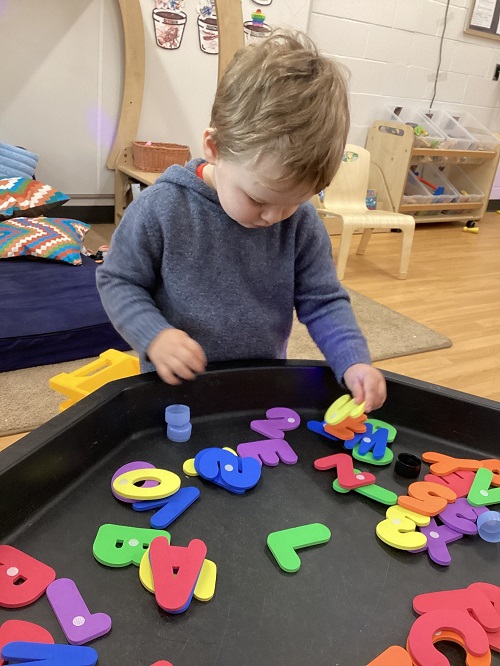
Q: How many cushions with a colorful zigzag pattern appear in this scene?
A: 2